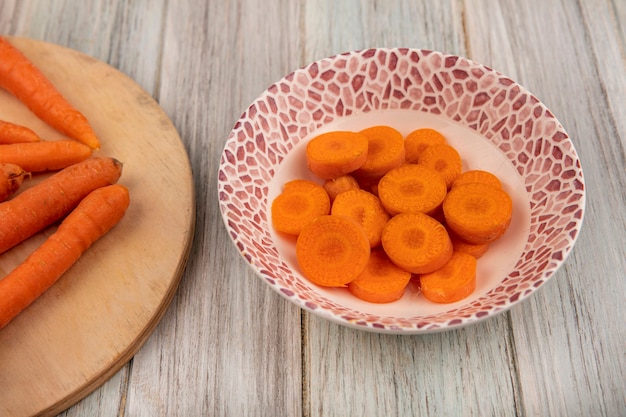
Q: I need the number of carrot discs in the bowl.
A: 15